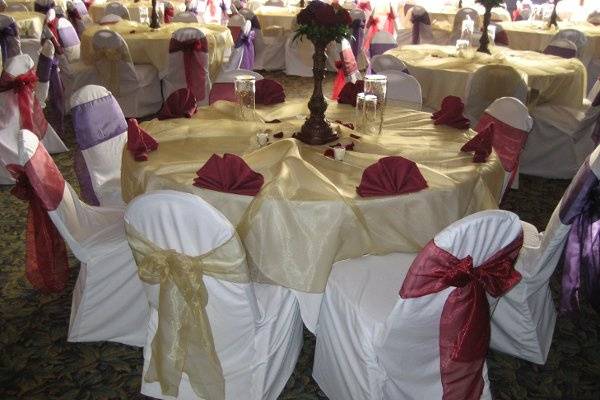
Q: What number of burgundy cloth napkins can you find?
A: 8